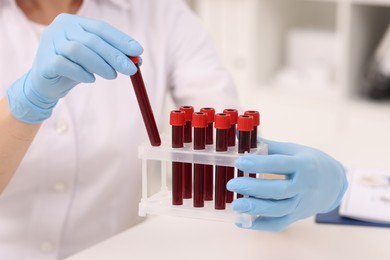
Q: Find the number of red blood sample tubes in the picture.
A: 9